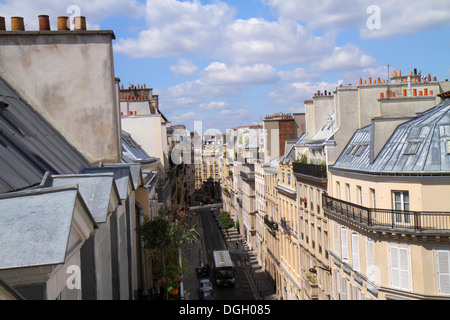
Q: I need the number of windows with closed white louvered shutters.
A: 6